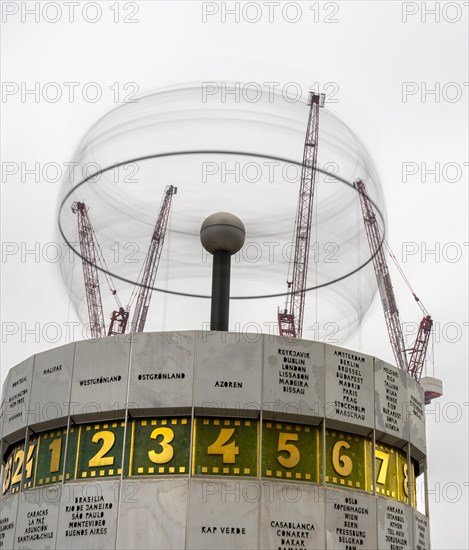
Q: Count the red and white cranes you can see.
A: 4